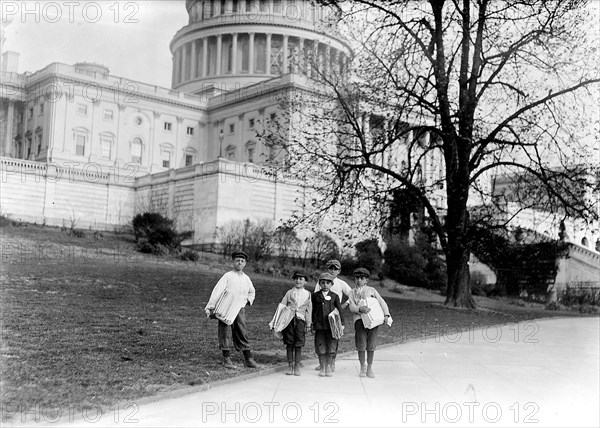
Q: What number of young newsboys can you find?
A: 5